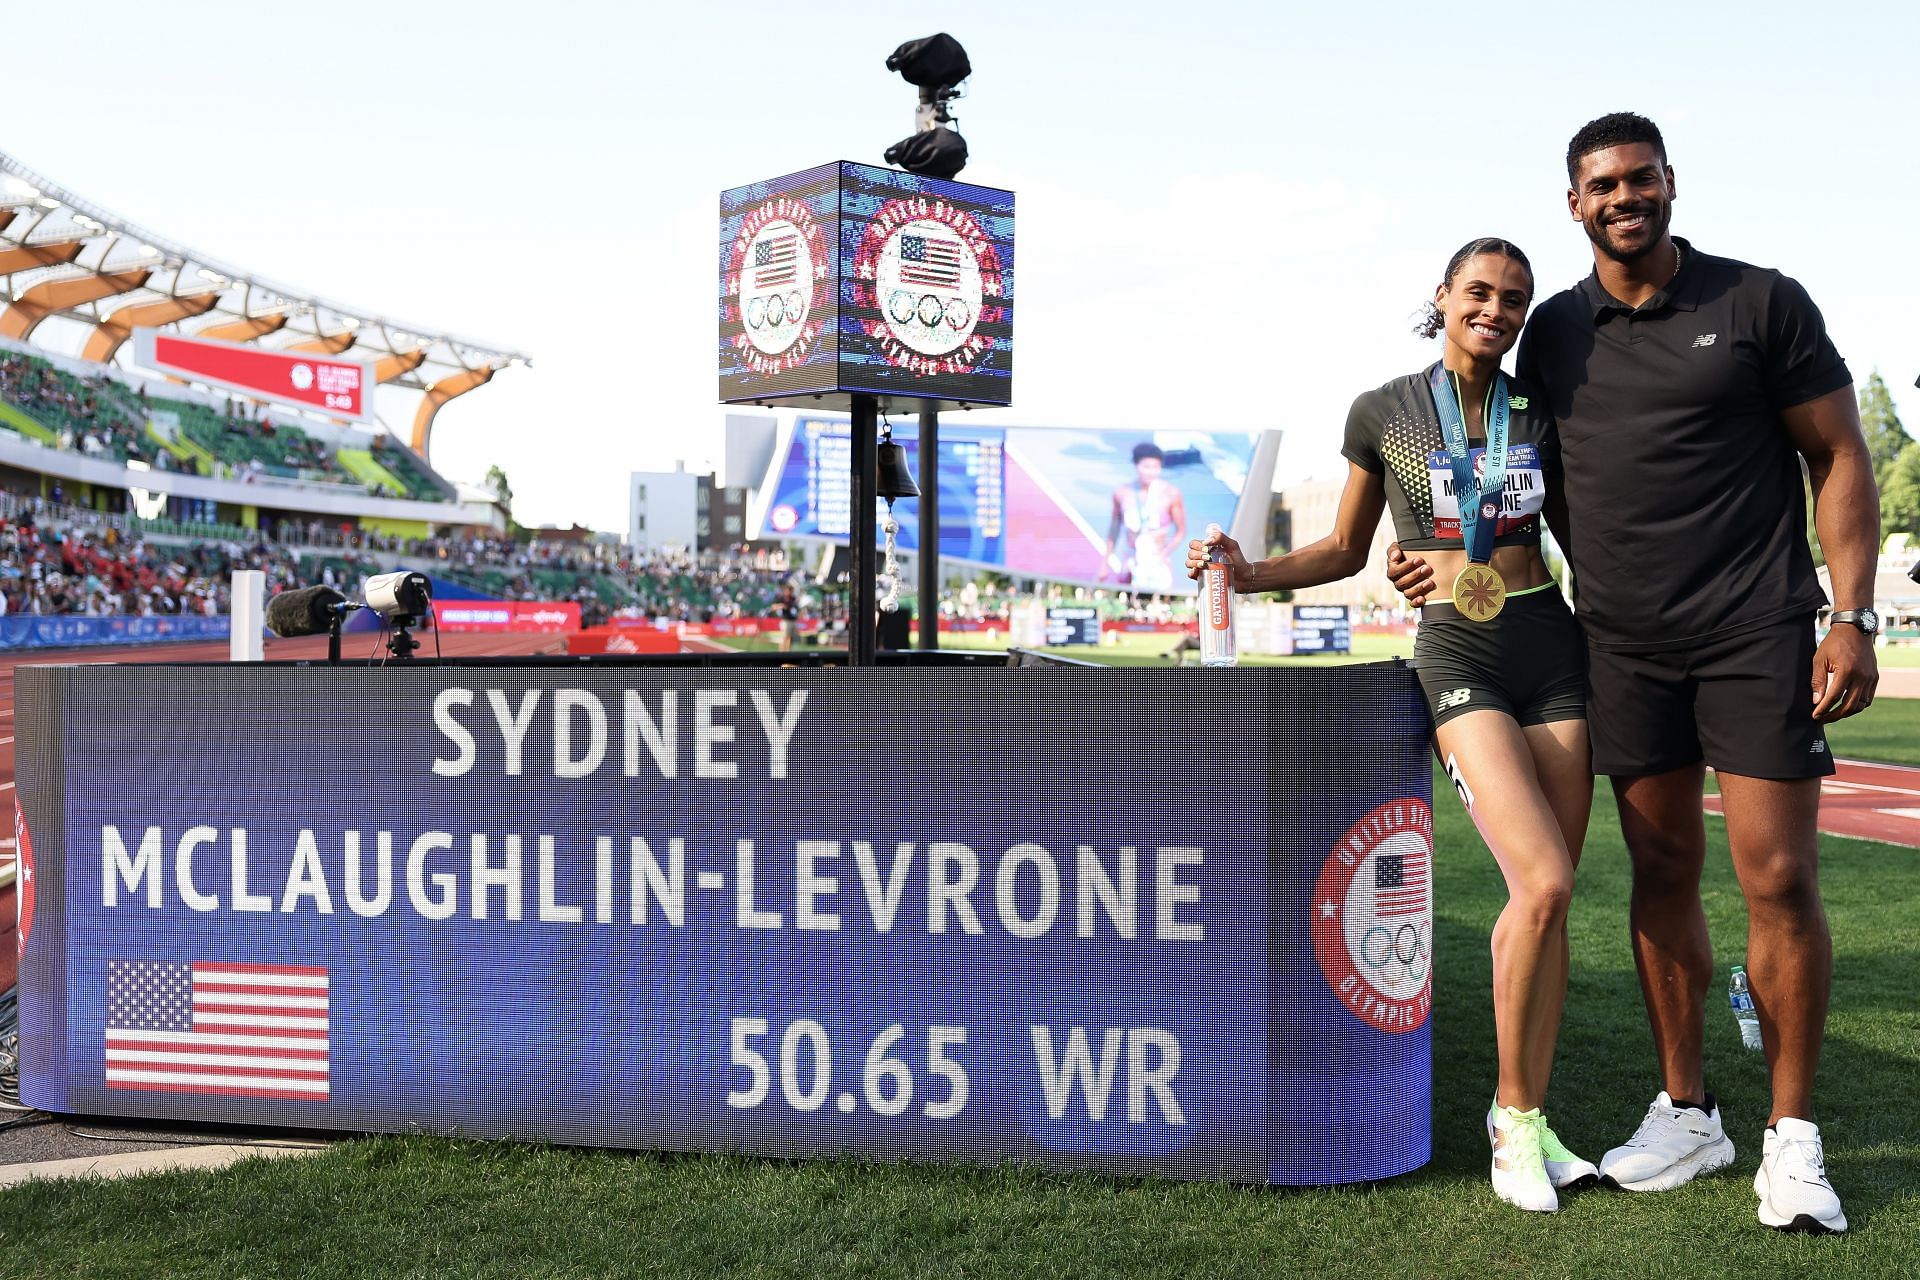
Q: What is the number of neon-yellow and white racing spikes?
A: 2